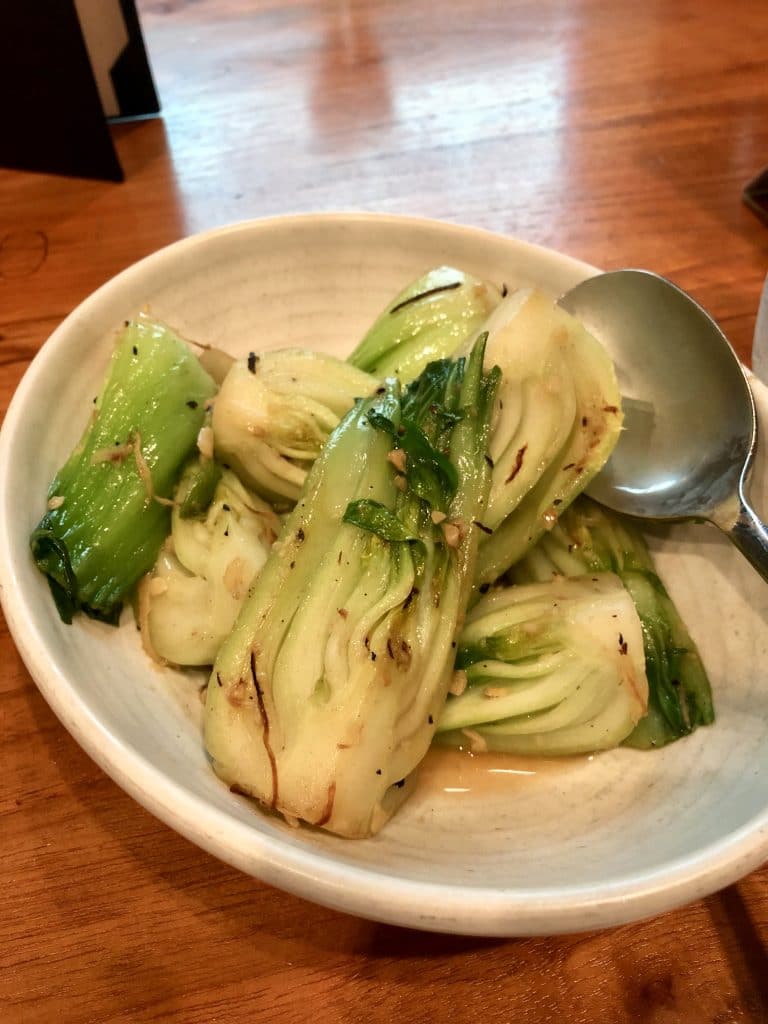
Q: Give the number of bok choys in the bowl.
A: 8